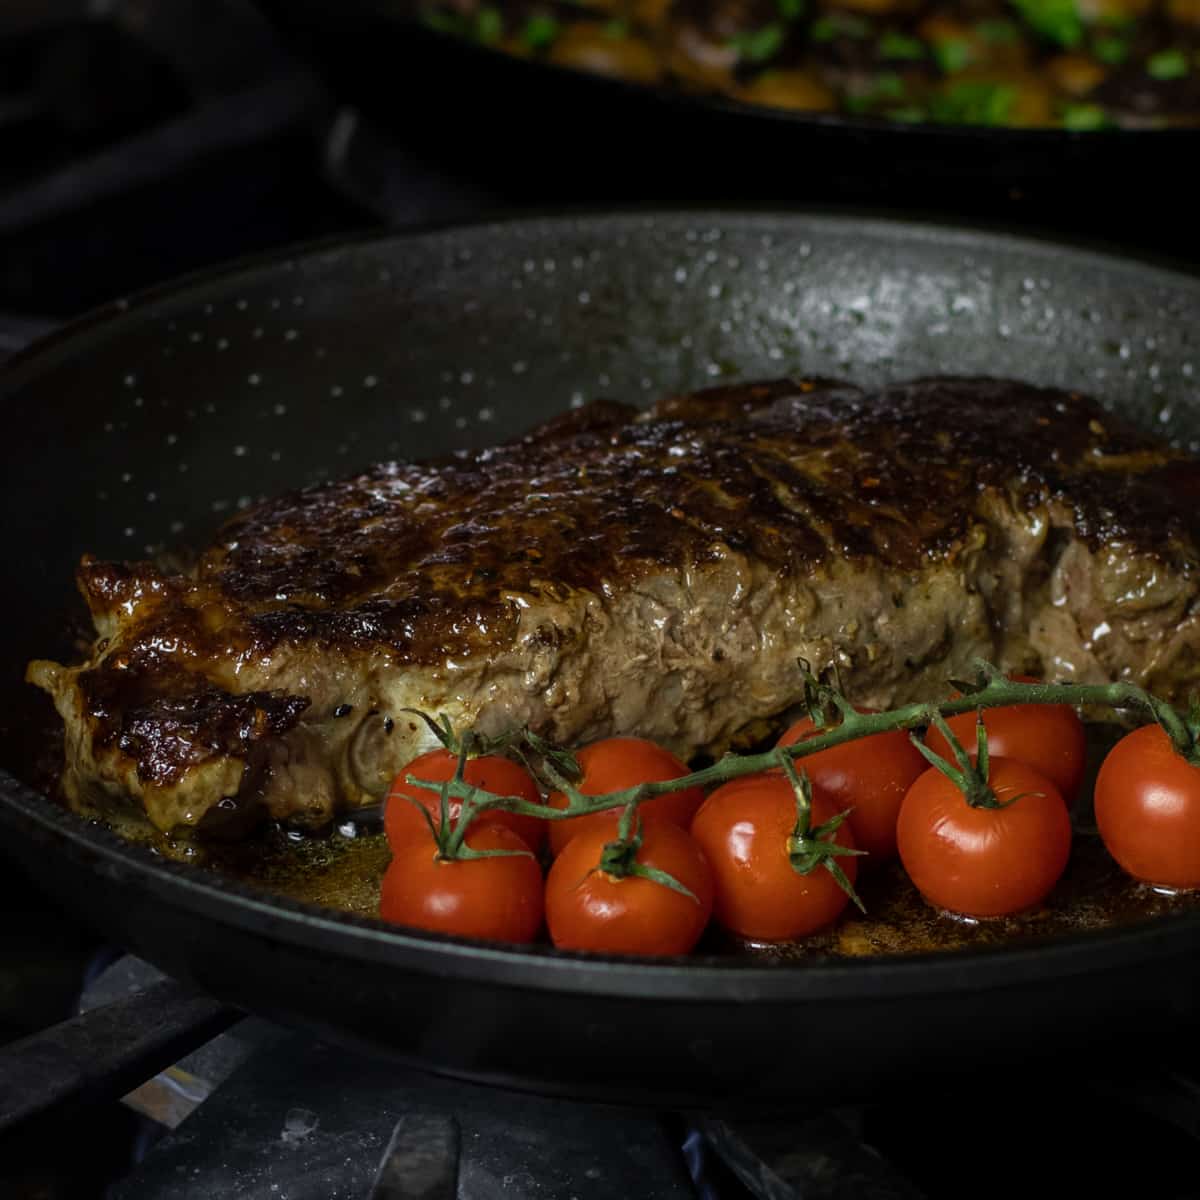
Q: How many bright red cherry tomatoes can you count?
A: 9